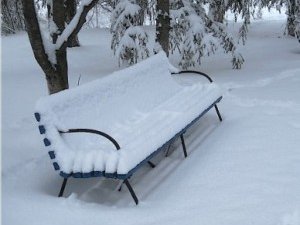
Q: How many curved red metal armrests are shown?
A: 0